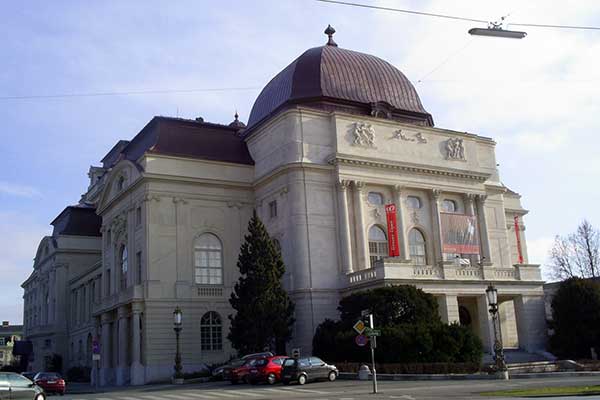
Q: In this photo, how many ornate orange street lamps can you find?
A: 0